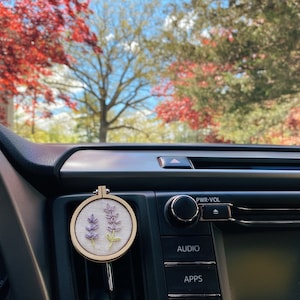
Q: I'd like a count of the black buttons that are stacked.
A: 2